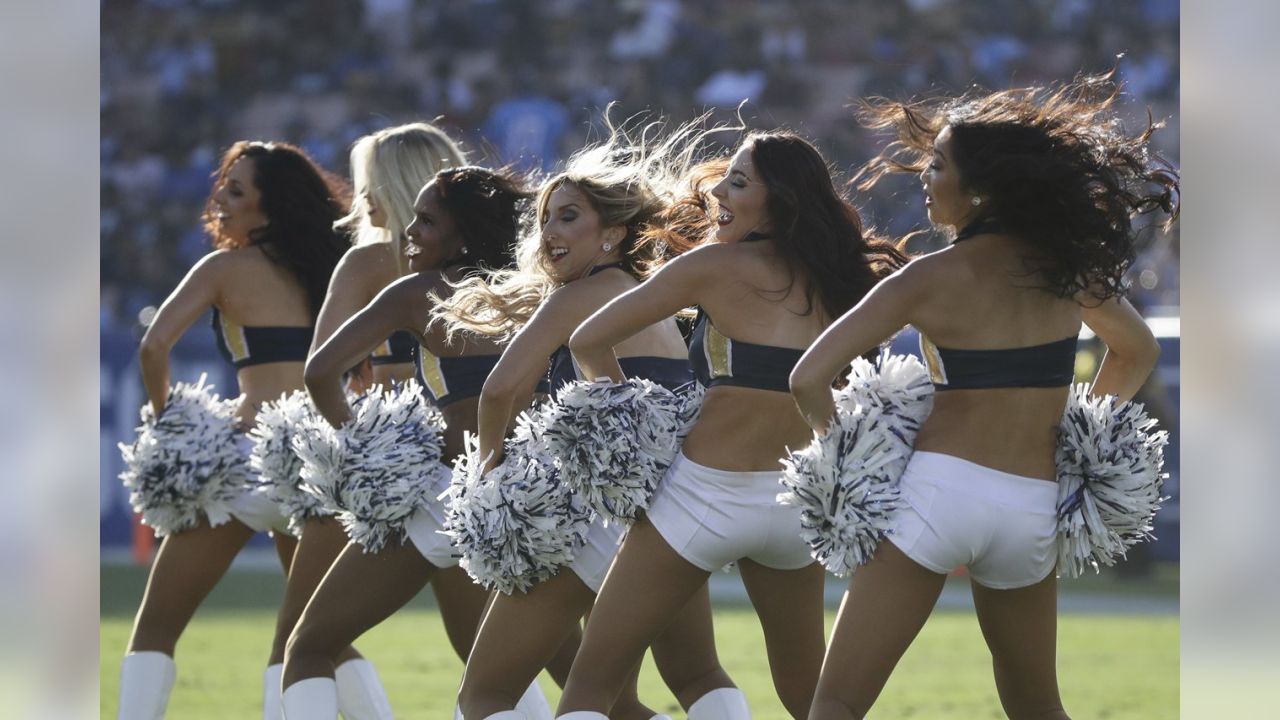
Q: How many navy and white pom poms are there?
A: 7